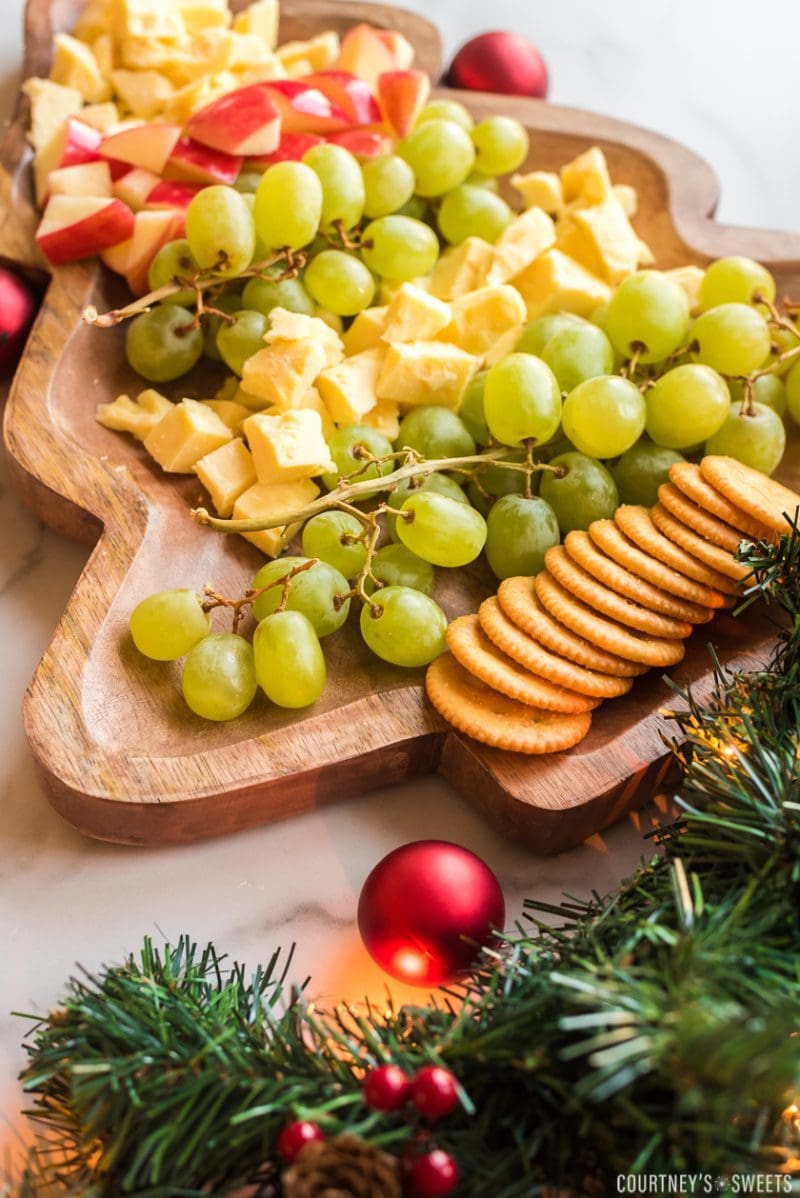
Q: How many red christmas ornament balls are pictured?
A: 3